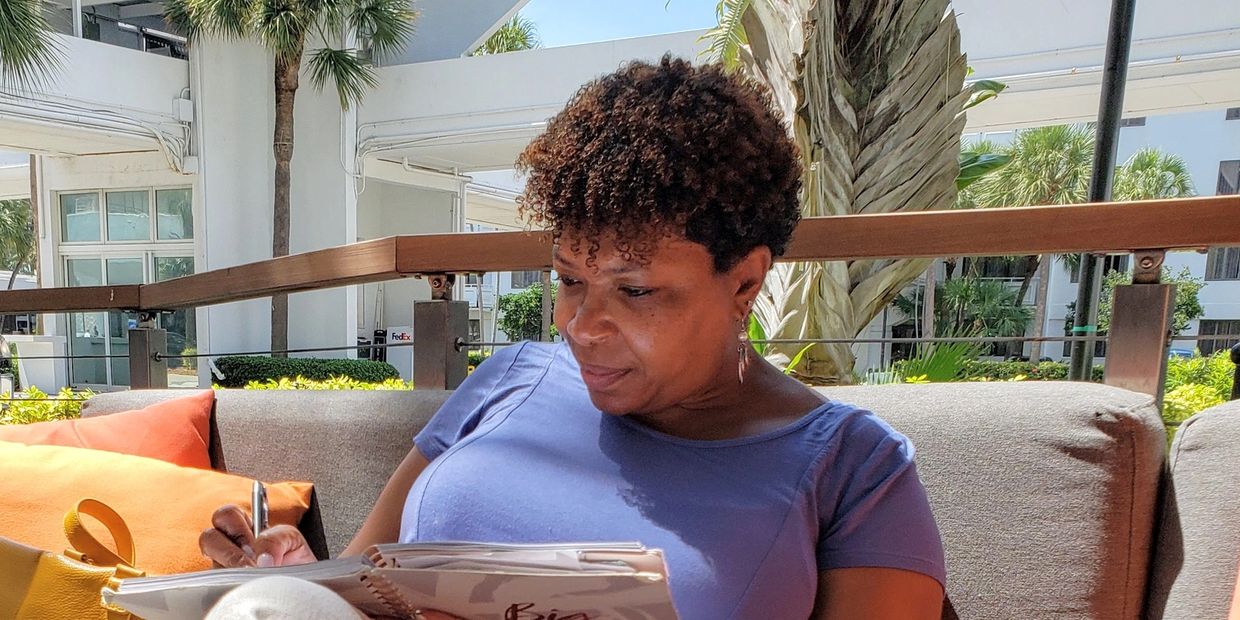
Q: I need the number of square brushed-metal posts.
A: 3